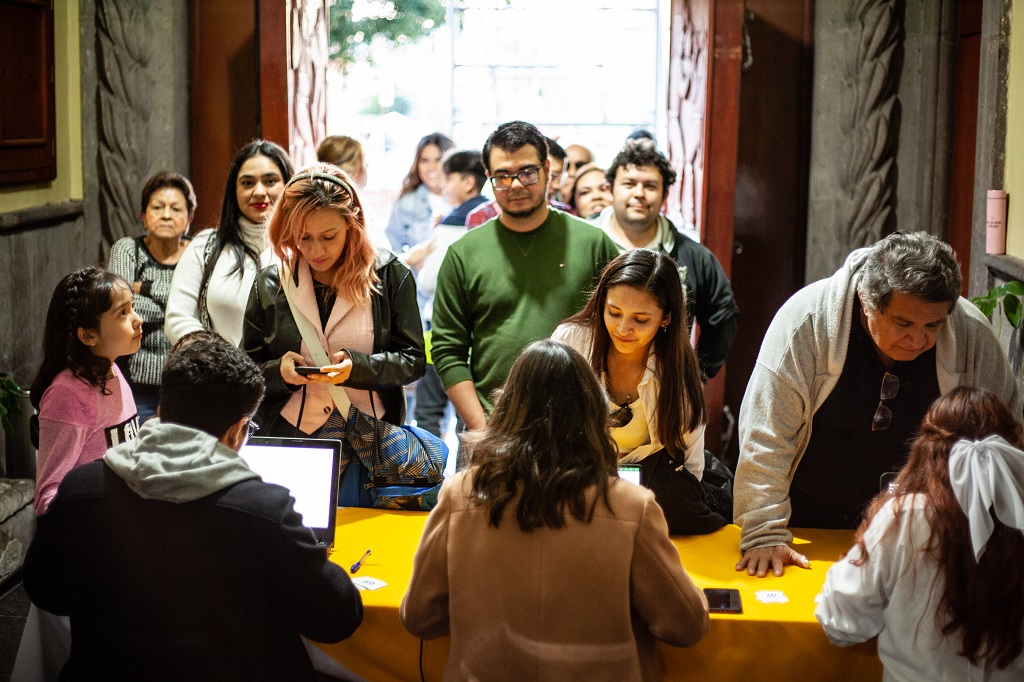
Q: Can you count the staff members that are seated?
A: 3